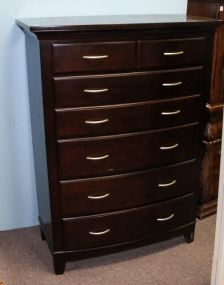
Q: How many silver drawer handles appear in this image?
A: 12